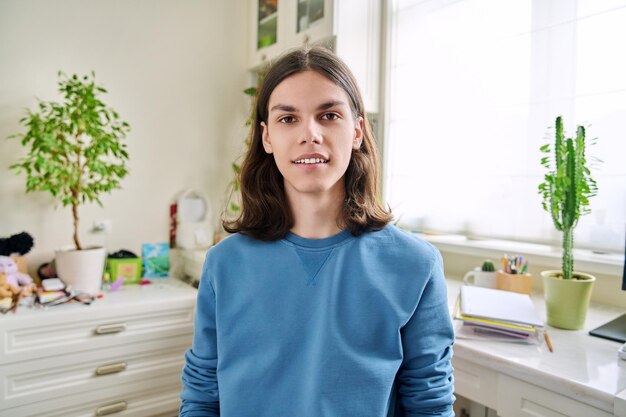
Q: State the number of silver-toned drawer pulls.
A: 3